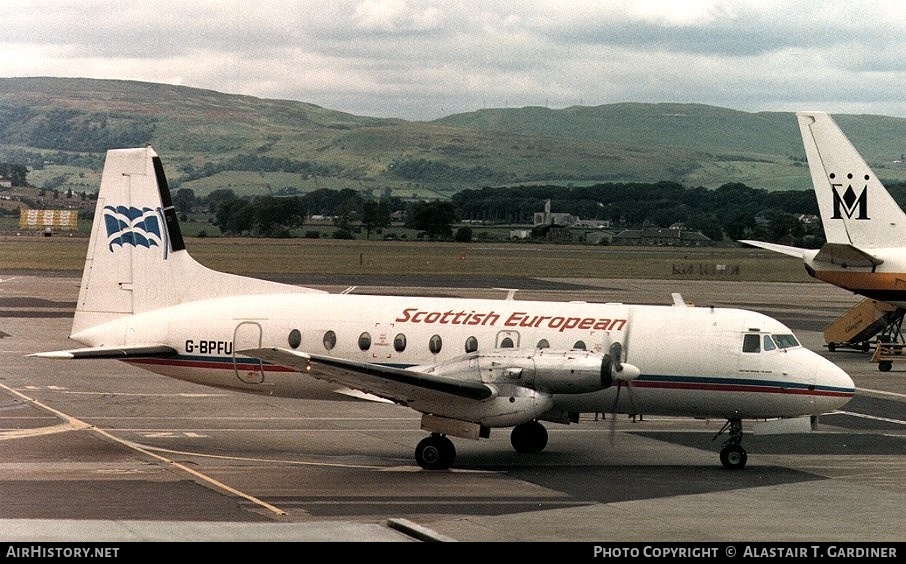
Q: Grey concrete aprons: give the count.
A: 1